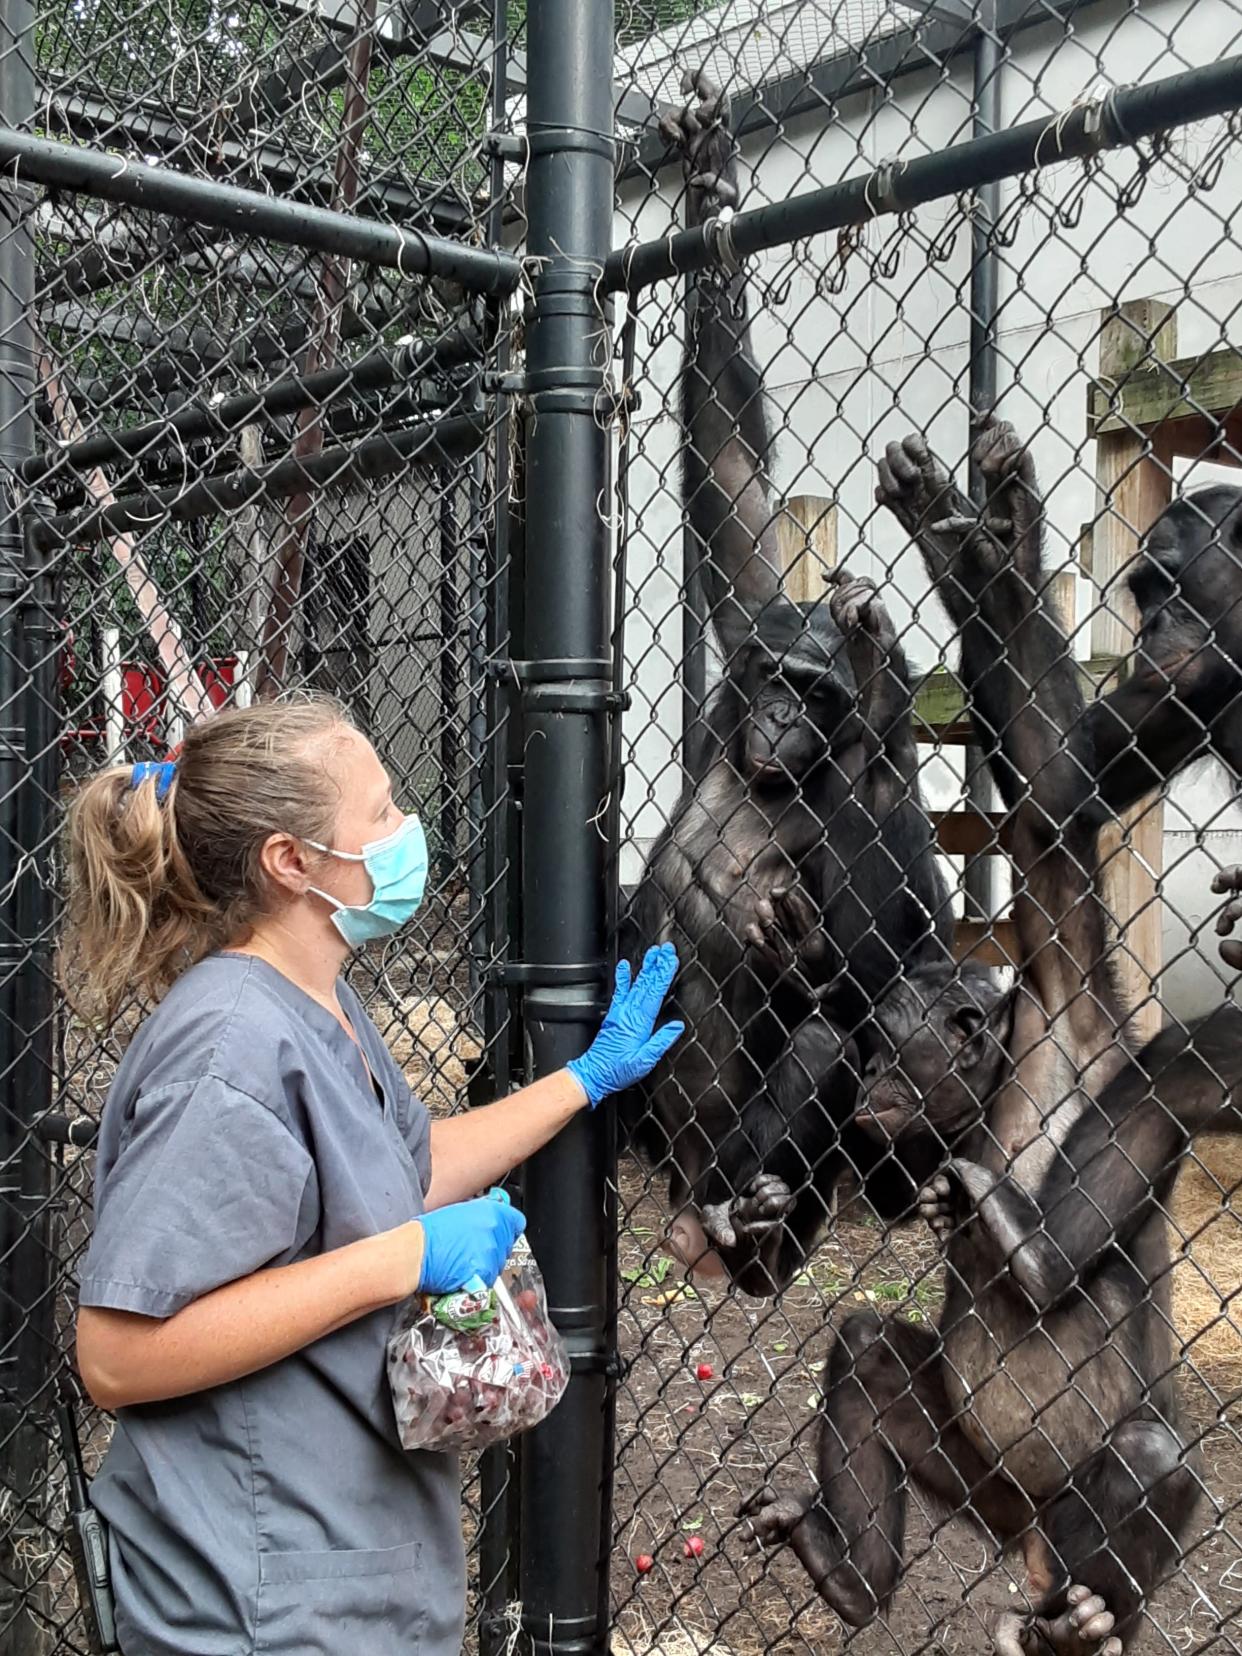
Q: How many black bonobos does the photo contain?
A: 3